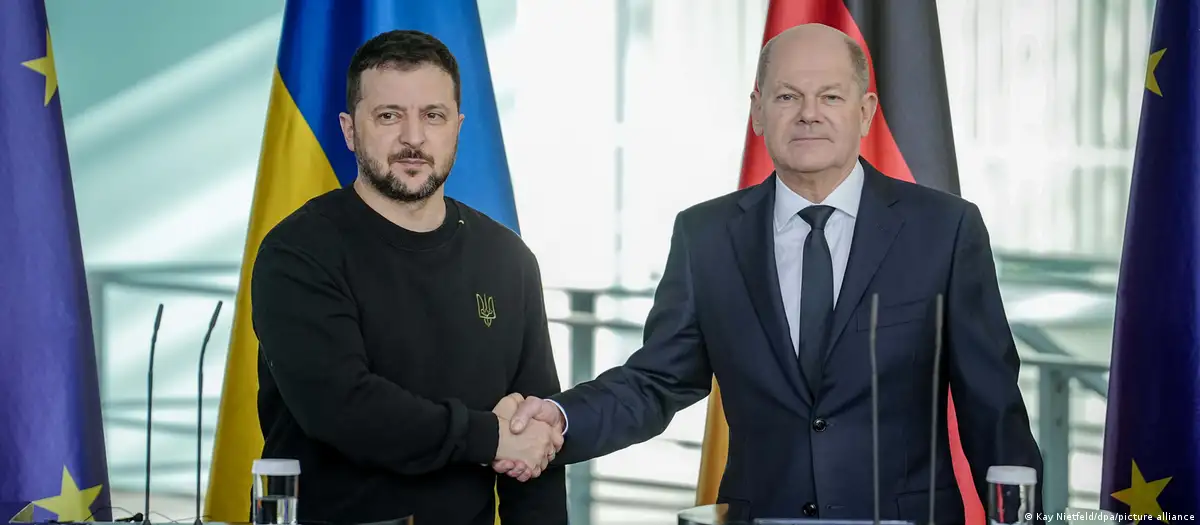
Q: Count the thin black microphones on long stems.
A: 4